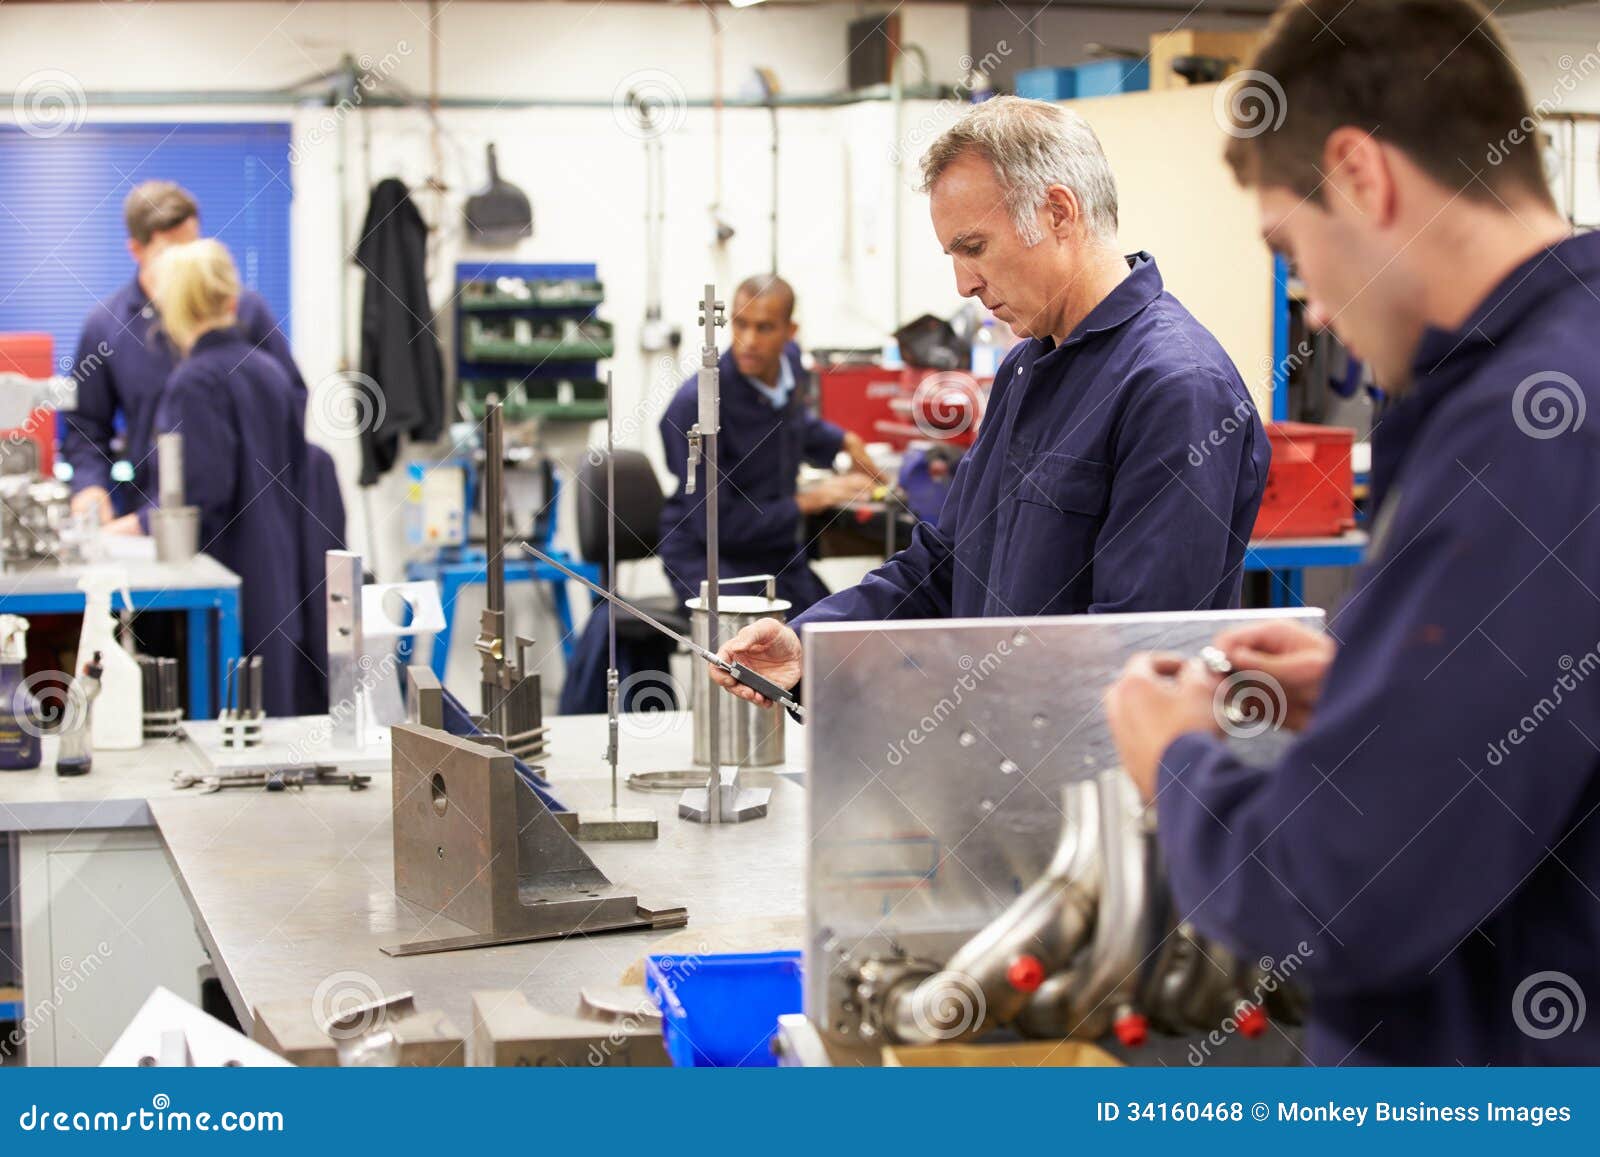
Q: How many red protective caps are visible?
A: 3